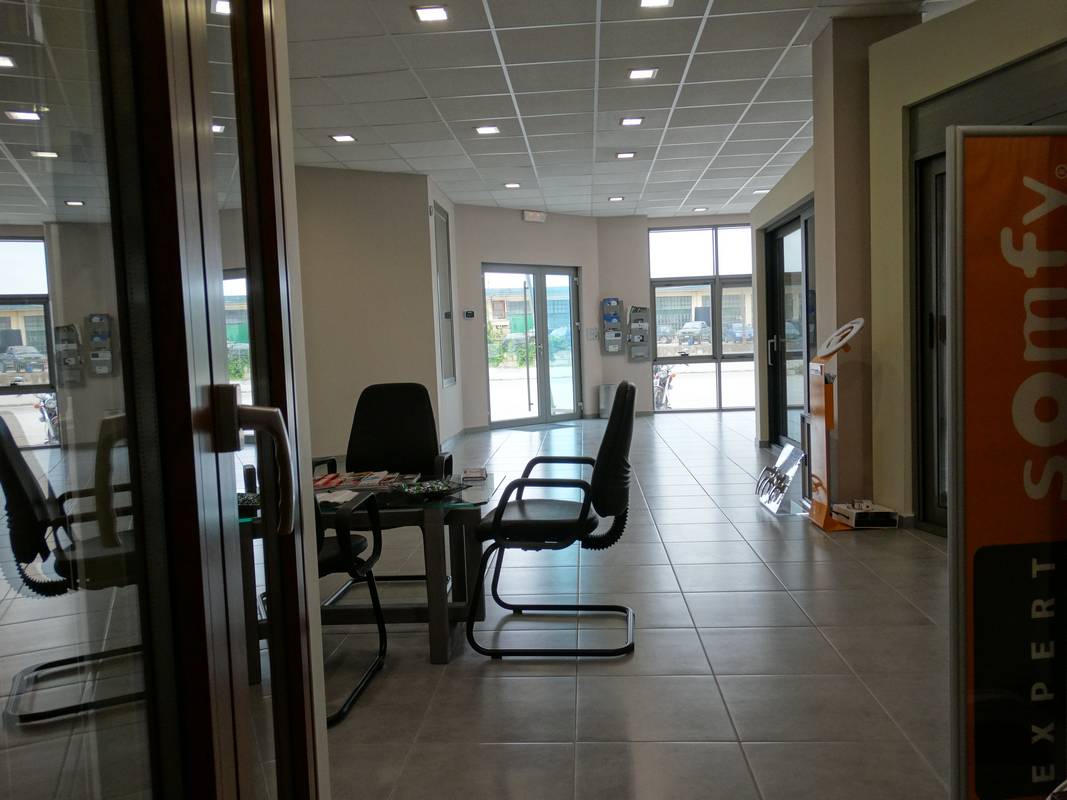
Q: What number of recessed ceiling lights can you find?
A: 11